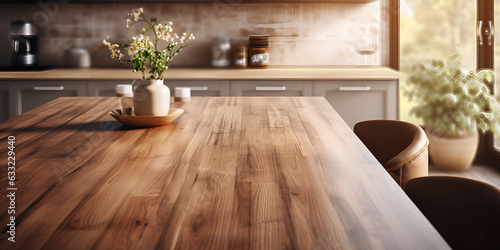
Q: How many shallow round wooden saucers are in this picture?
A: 1